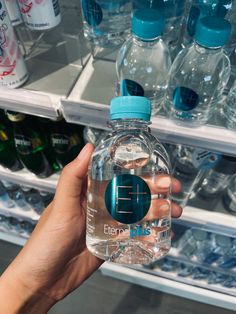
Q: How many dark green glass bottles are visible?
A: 3